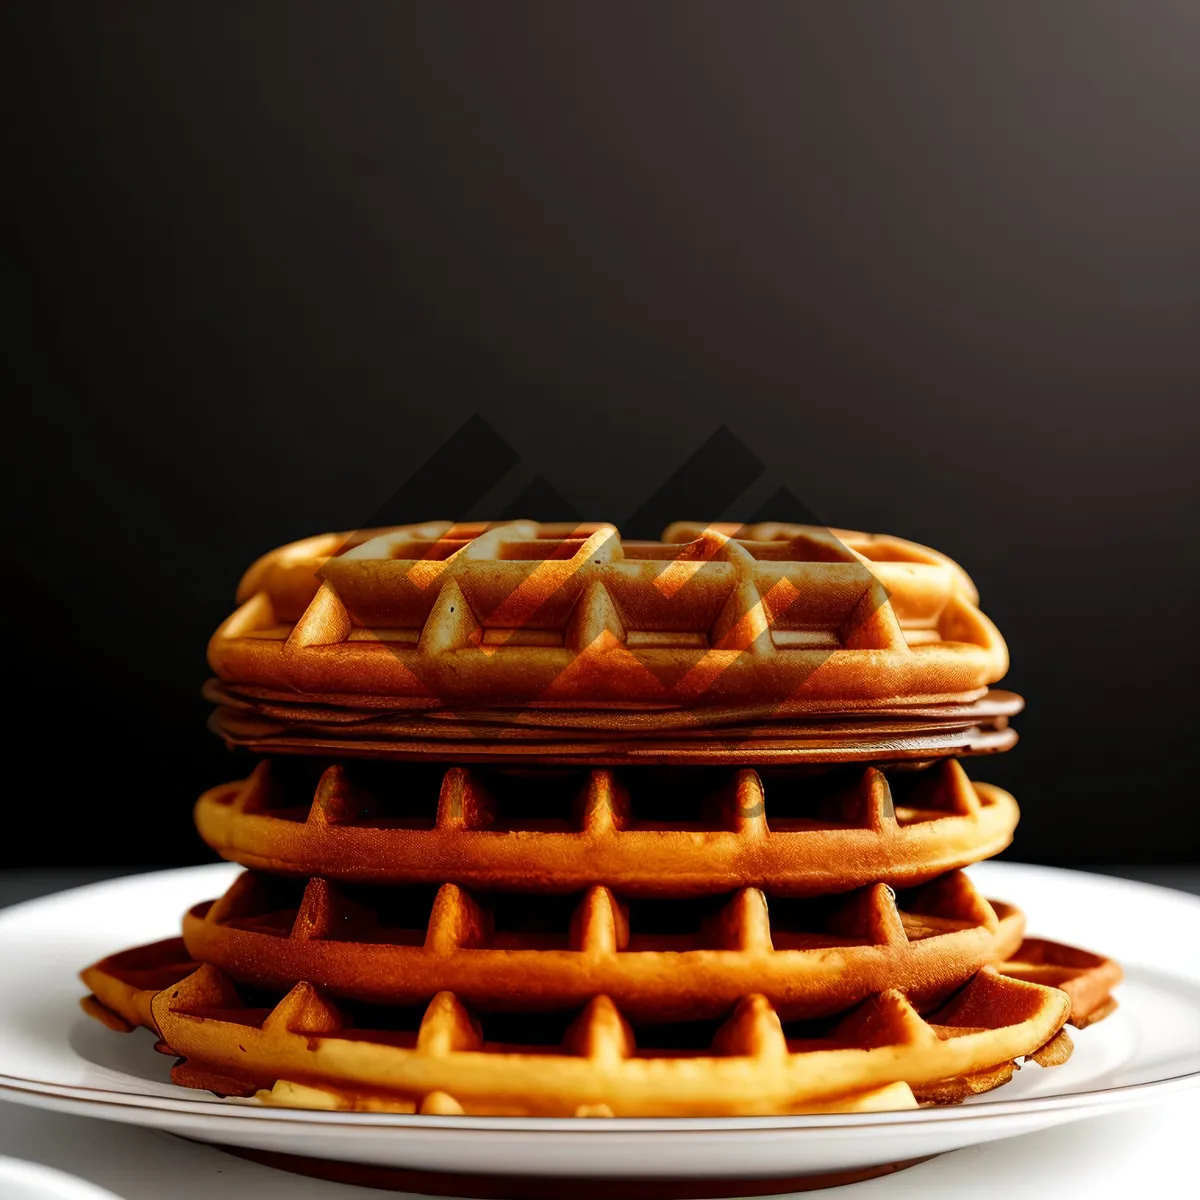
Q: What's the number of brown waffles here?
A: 4